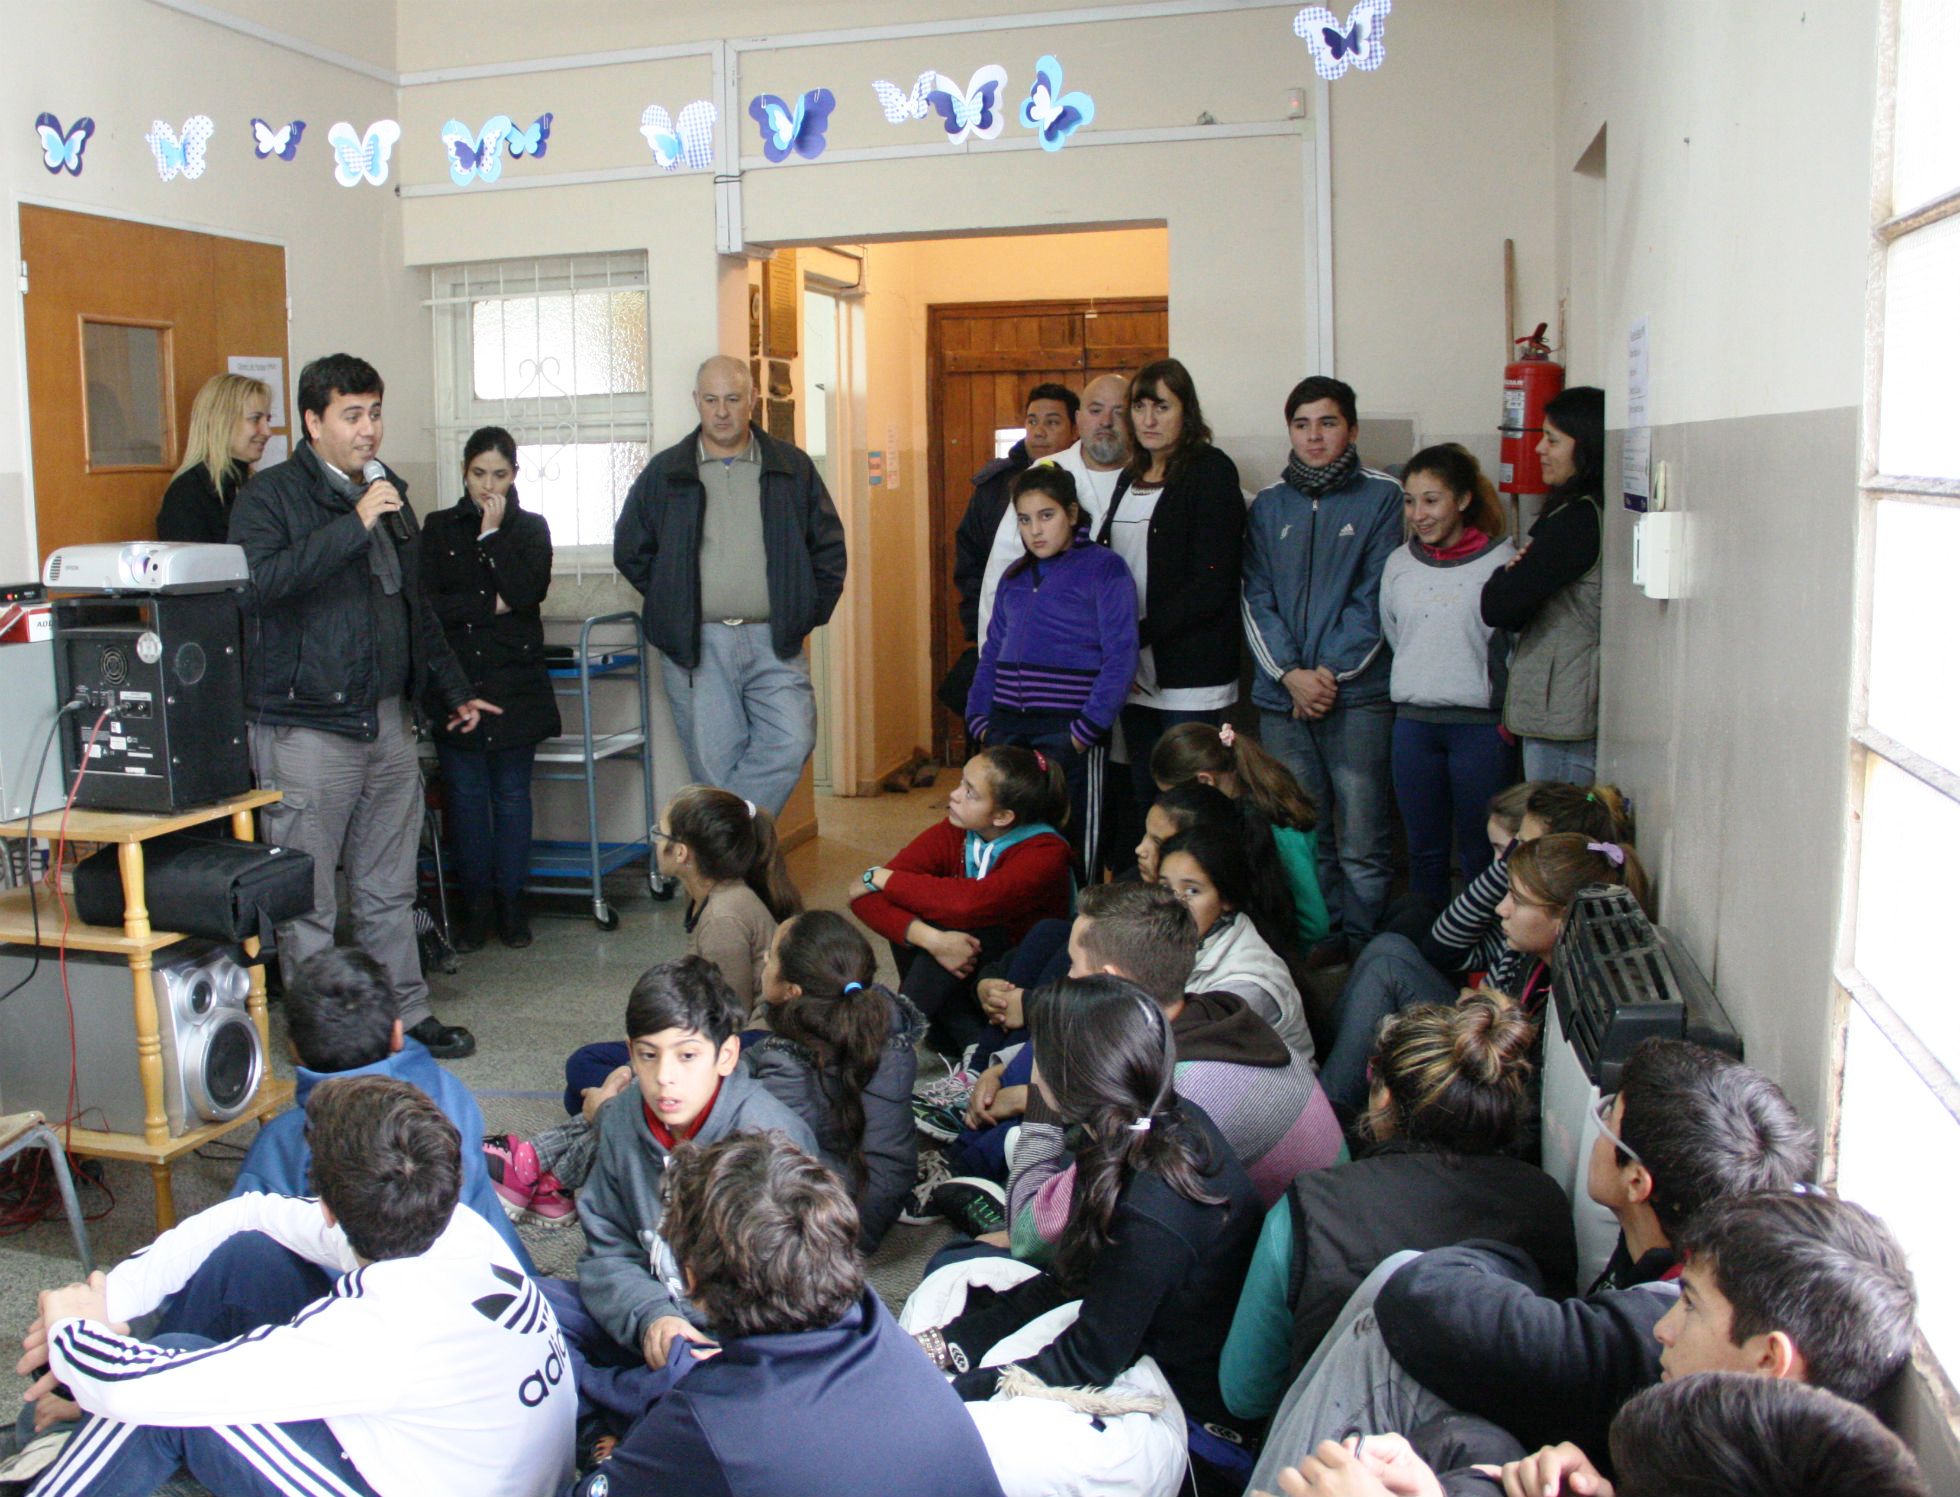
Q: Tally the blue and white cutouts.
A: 12